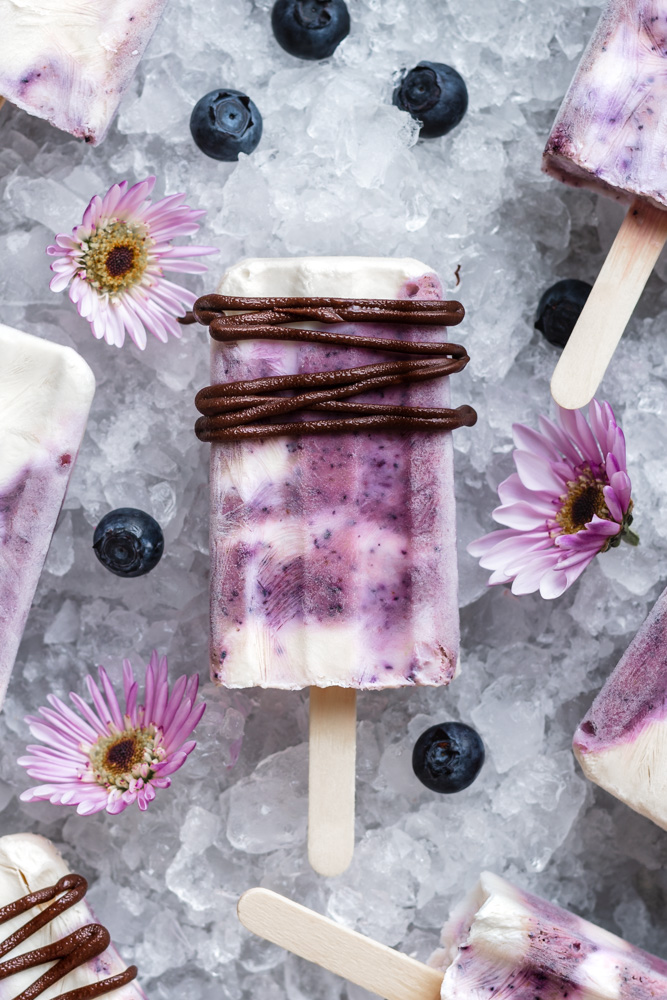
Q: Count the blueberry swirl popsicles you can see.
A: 7